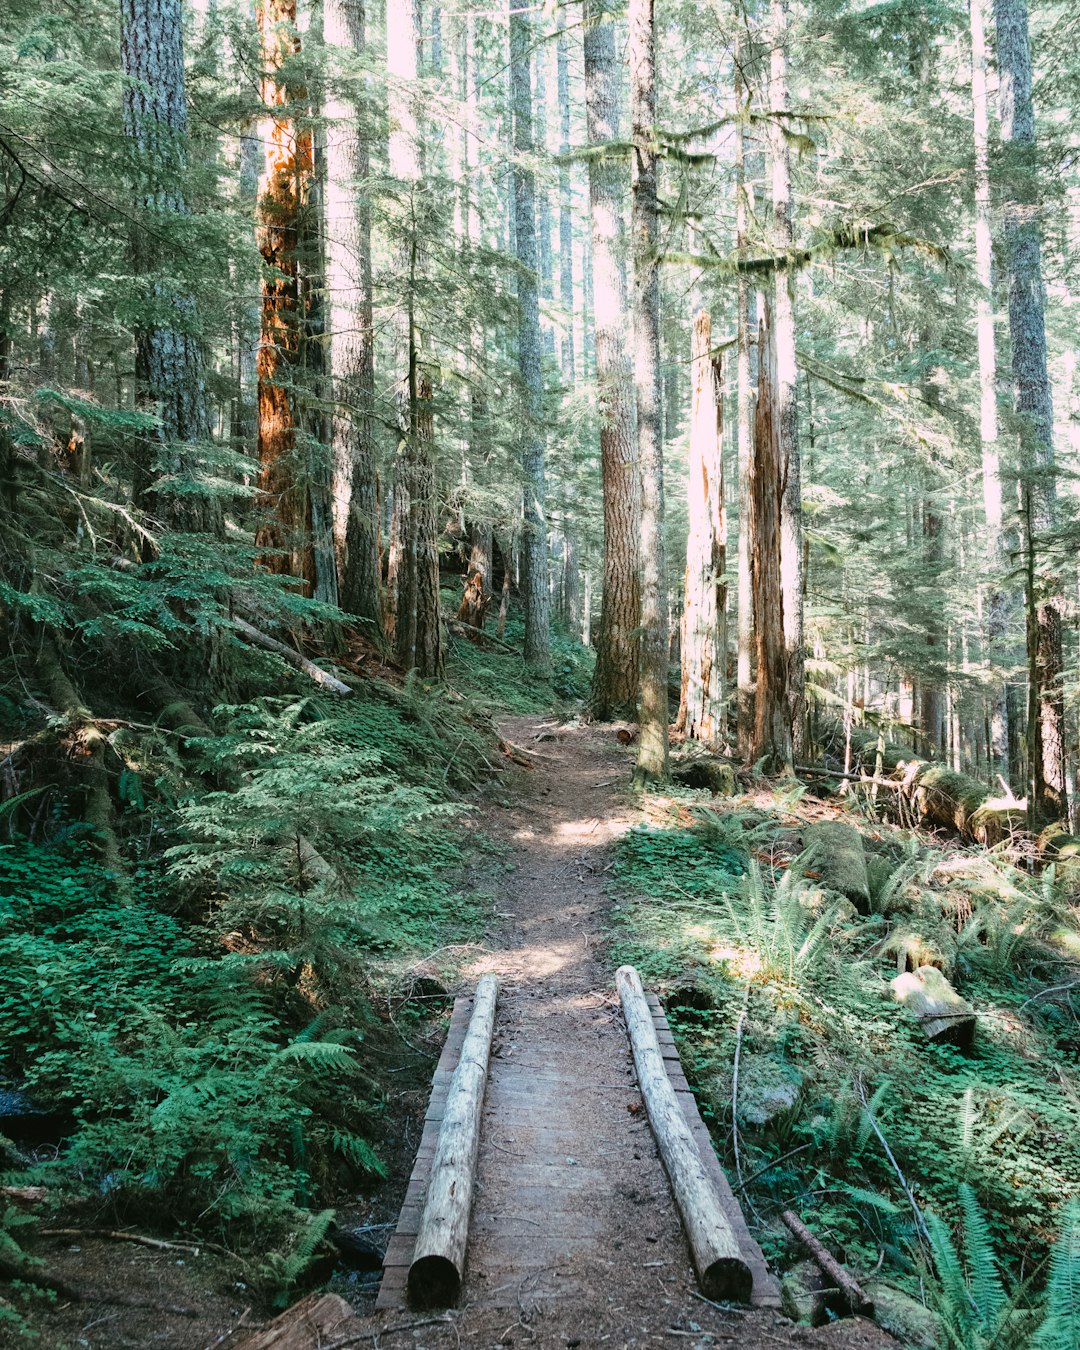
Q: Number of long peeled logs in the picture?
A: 2